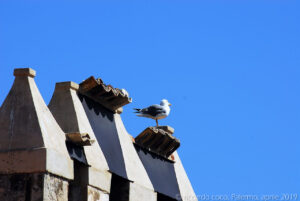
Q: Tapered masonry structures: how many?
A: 4